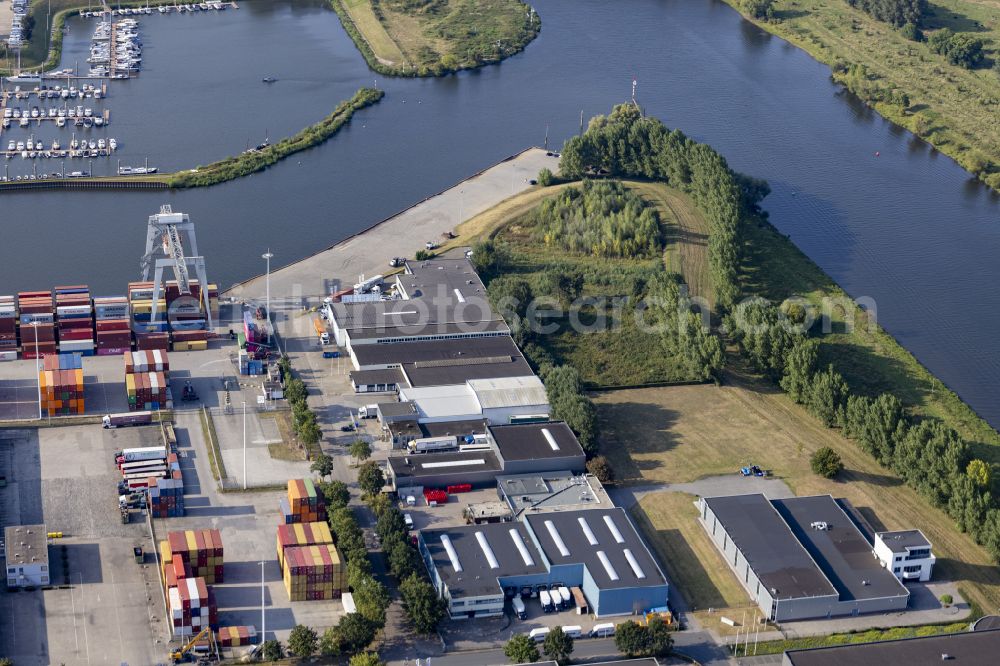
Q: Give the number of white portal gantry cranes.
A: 1